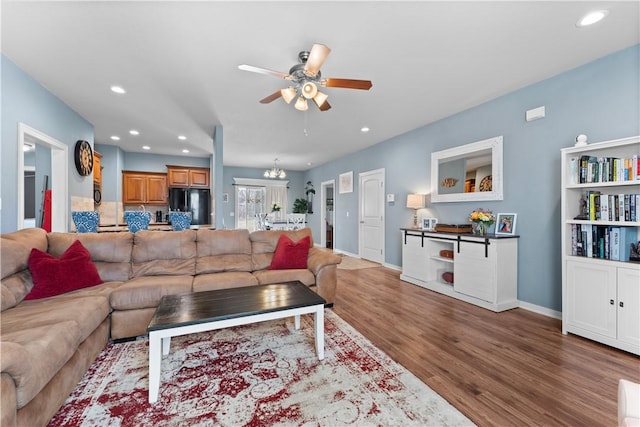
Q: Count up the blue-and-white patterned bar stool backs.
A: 3